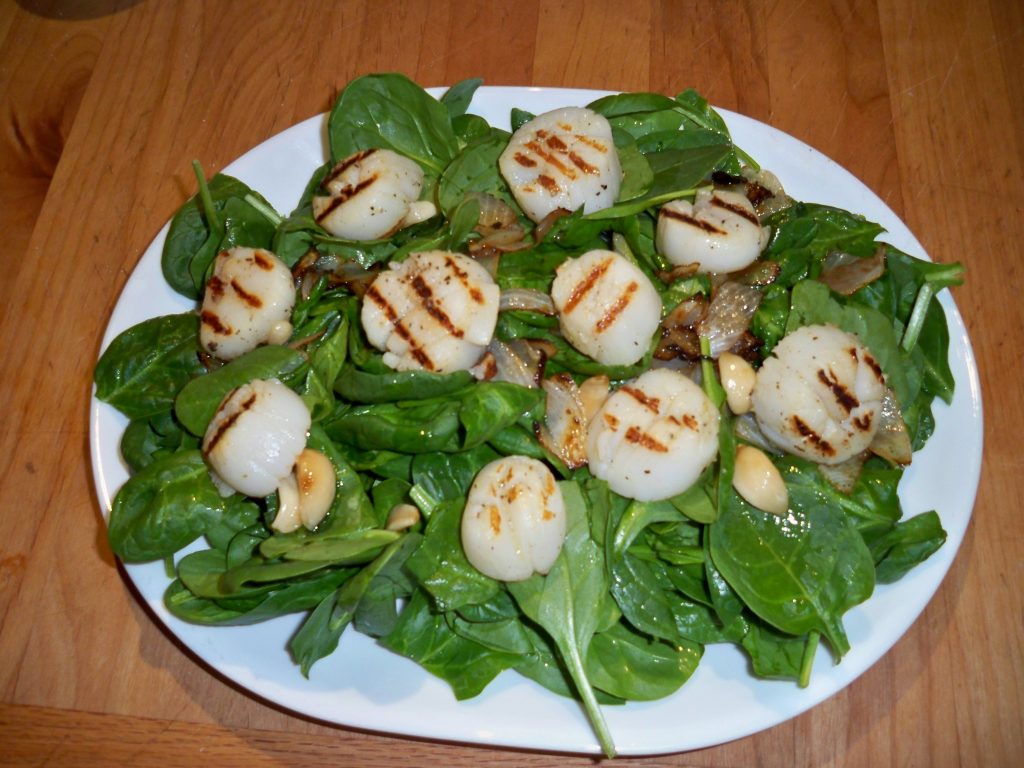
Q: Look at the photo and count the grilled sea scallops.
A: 10